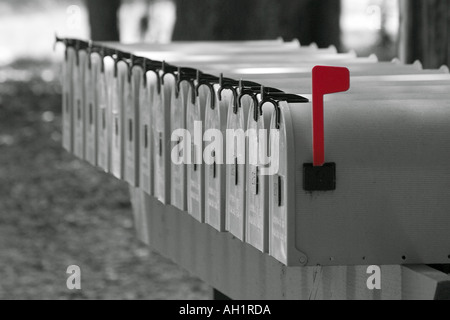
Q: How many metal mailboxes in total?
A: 14